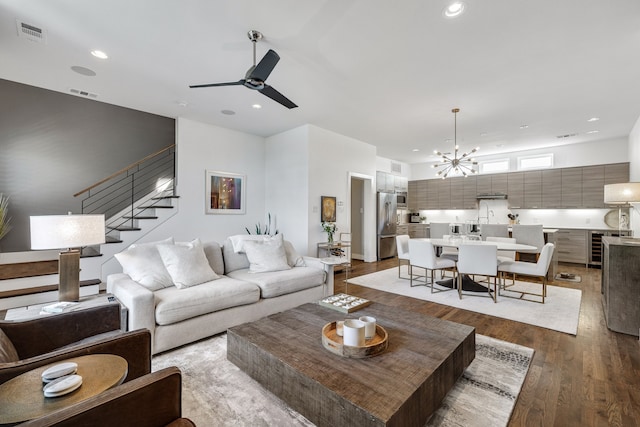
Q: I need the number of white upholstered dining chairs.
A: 6